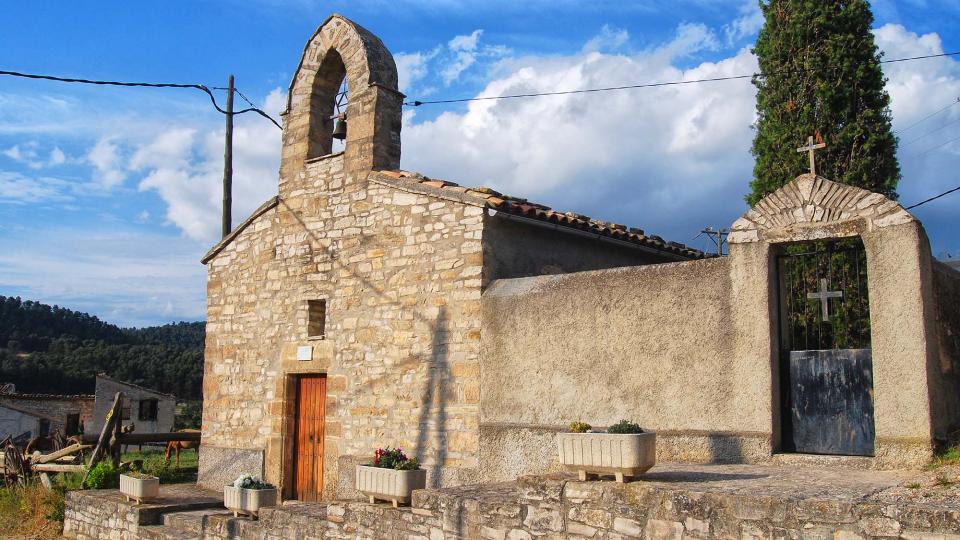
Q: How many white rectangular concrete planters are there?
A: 4